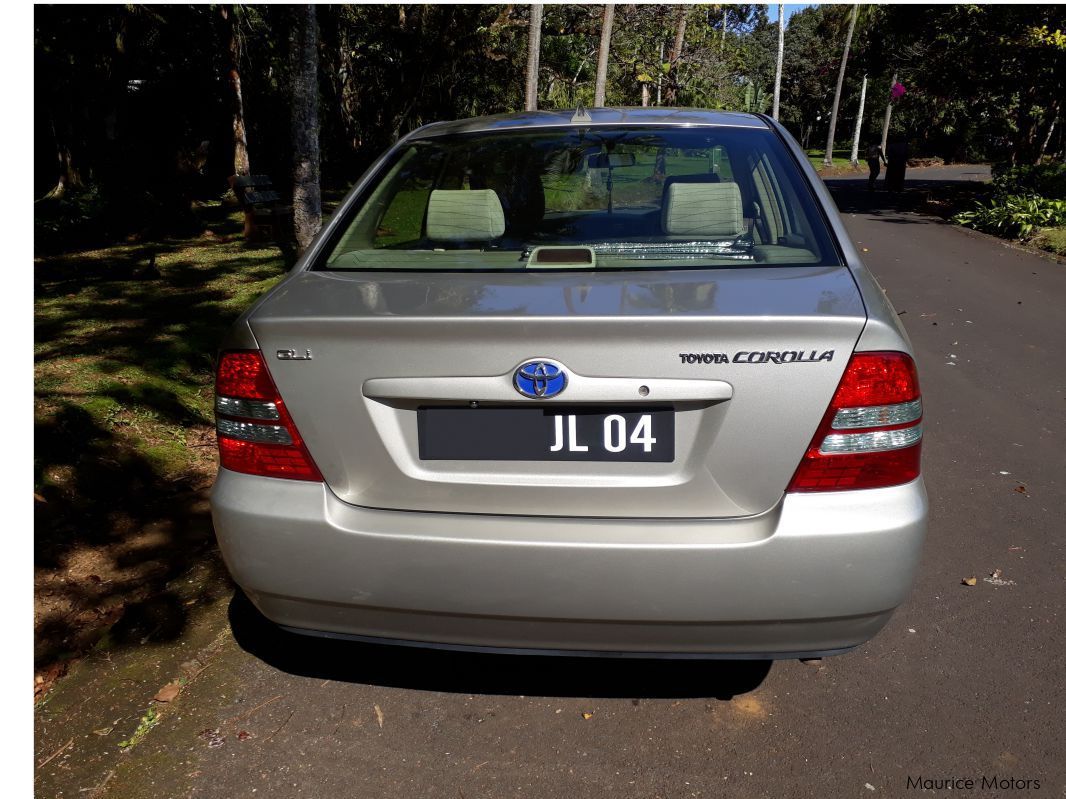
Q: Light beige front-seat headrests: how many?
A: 2